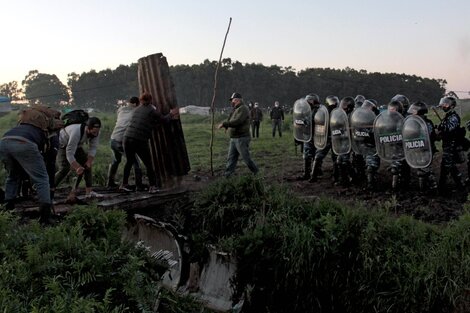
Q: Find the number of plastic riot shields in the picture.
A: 6